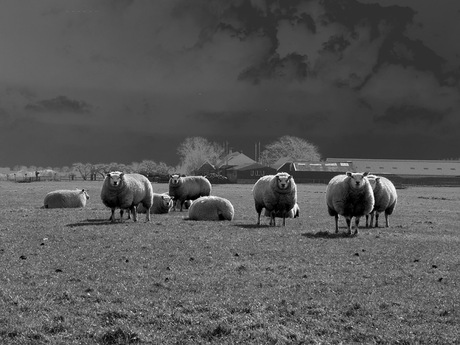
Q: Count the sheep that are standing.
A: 5